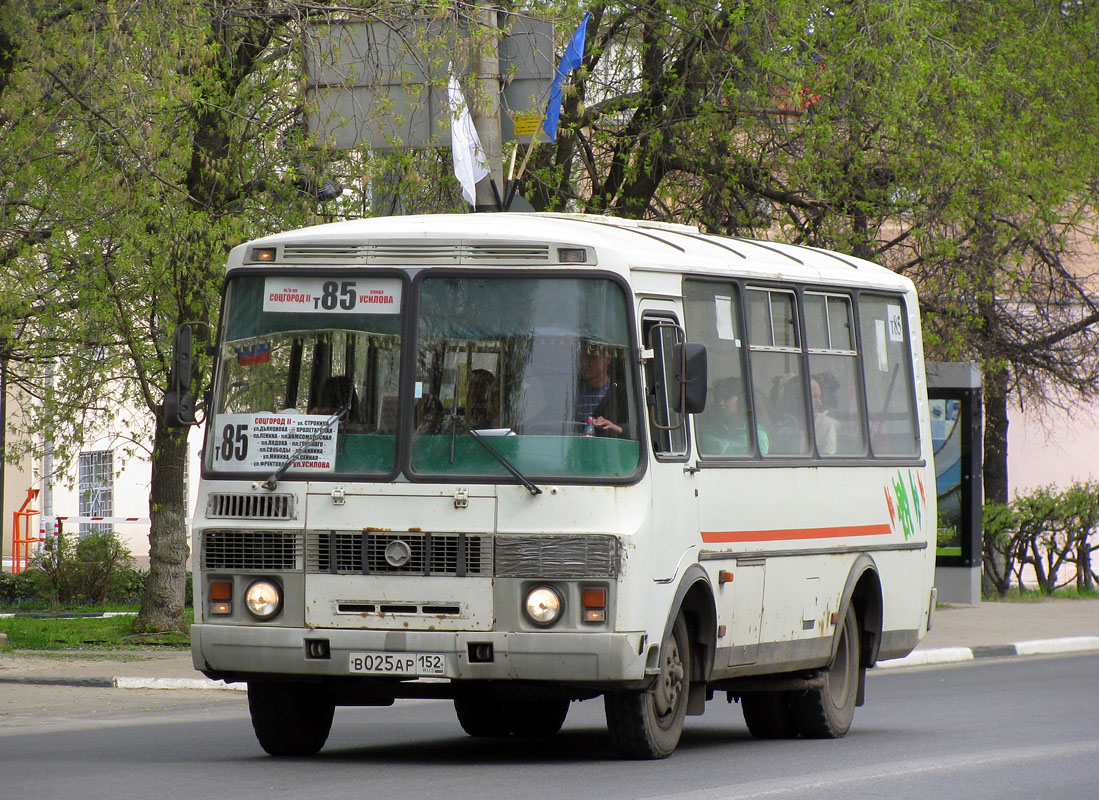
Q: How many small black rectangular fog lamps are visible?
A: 2